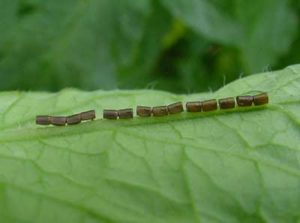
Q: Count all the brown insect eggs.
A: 14